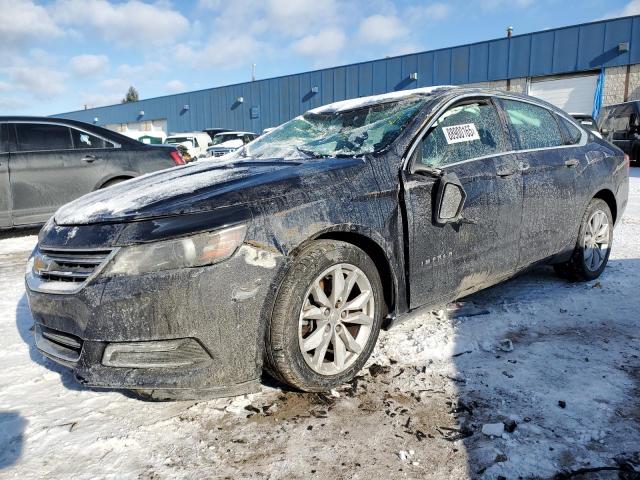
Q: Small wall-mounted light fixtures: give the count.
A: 7